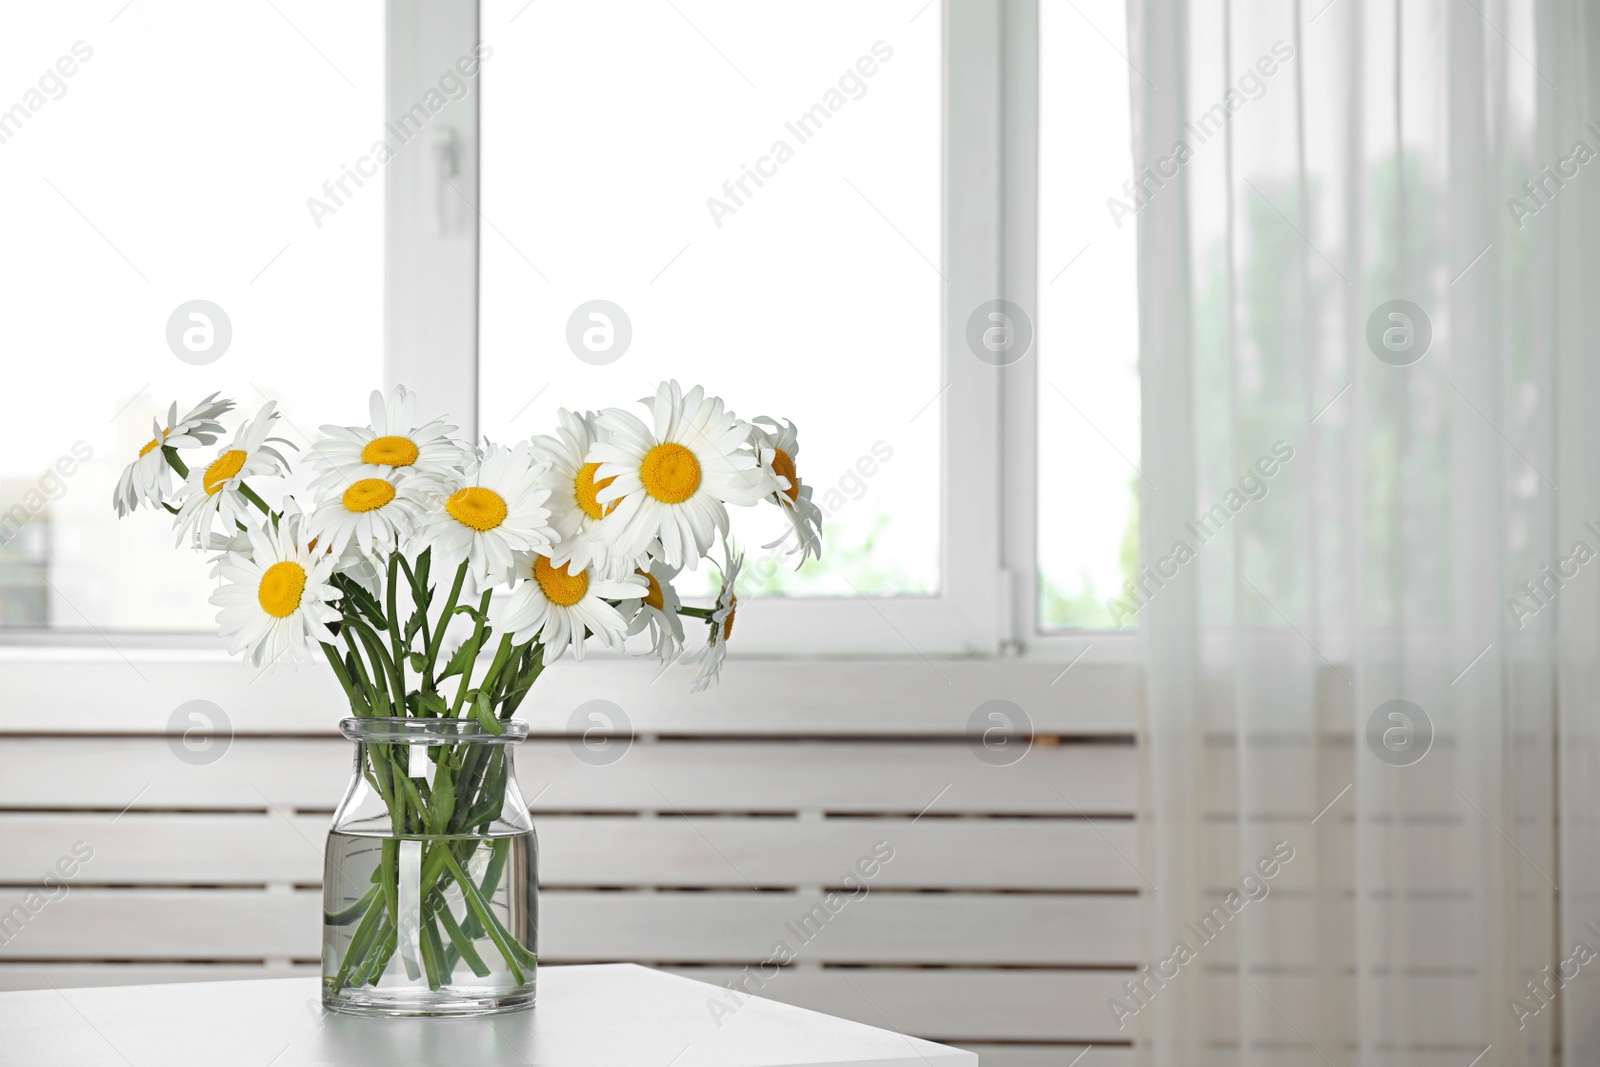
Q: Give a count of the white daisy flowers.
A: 13